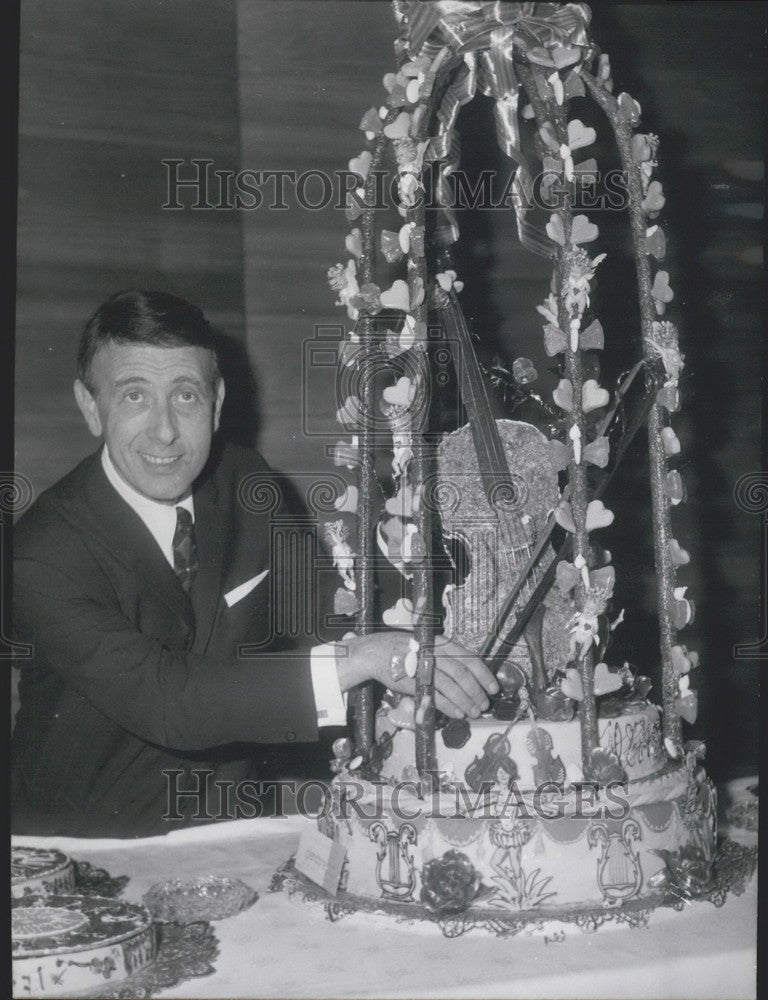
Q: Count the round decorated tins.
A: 2